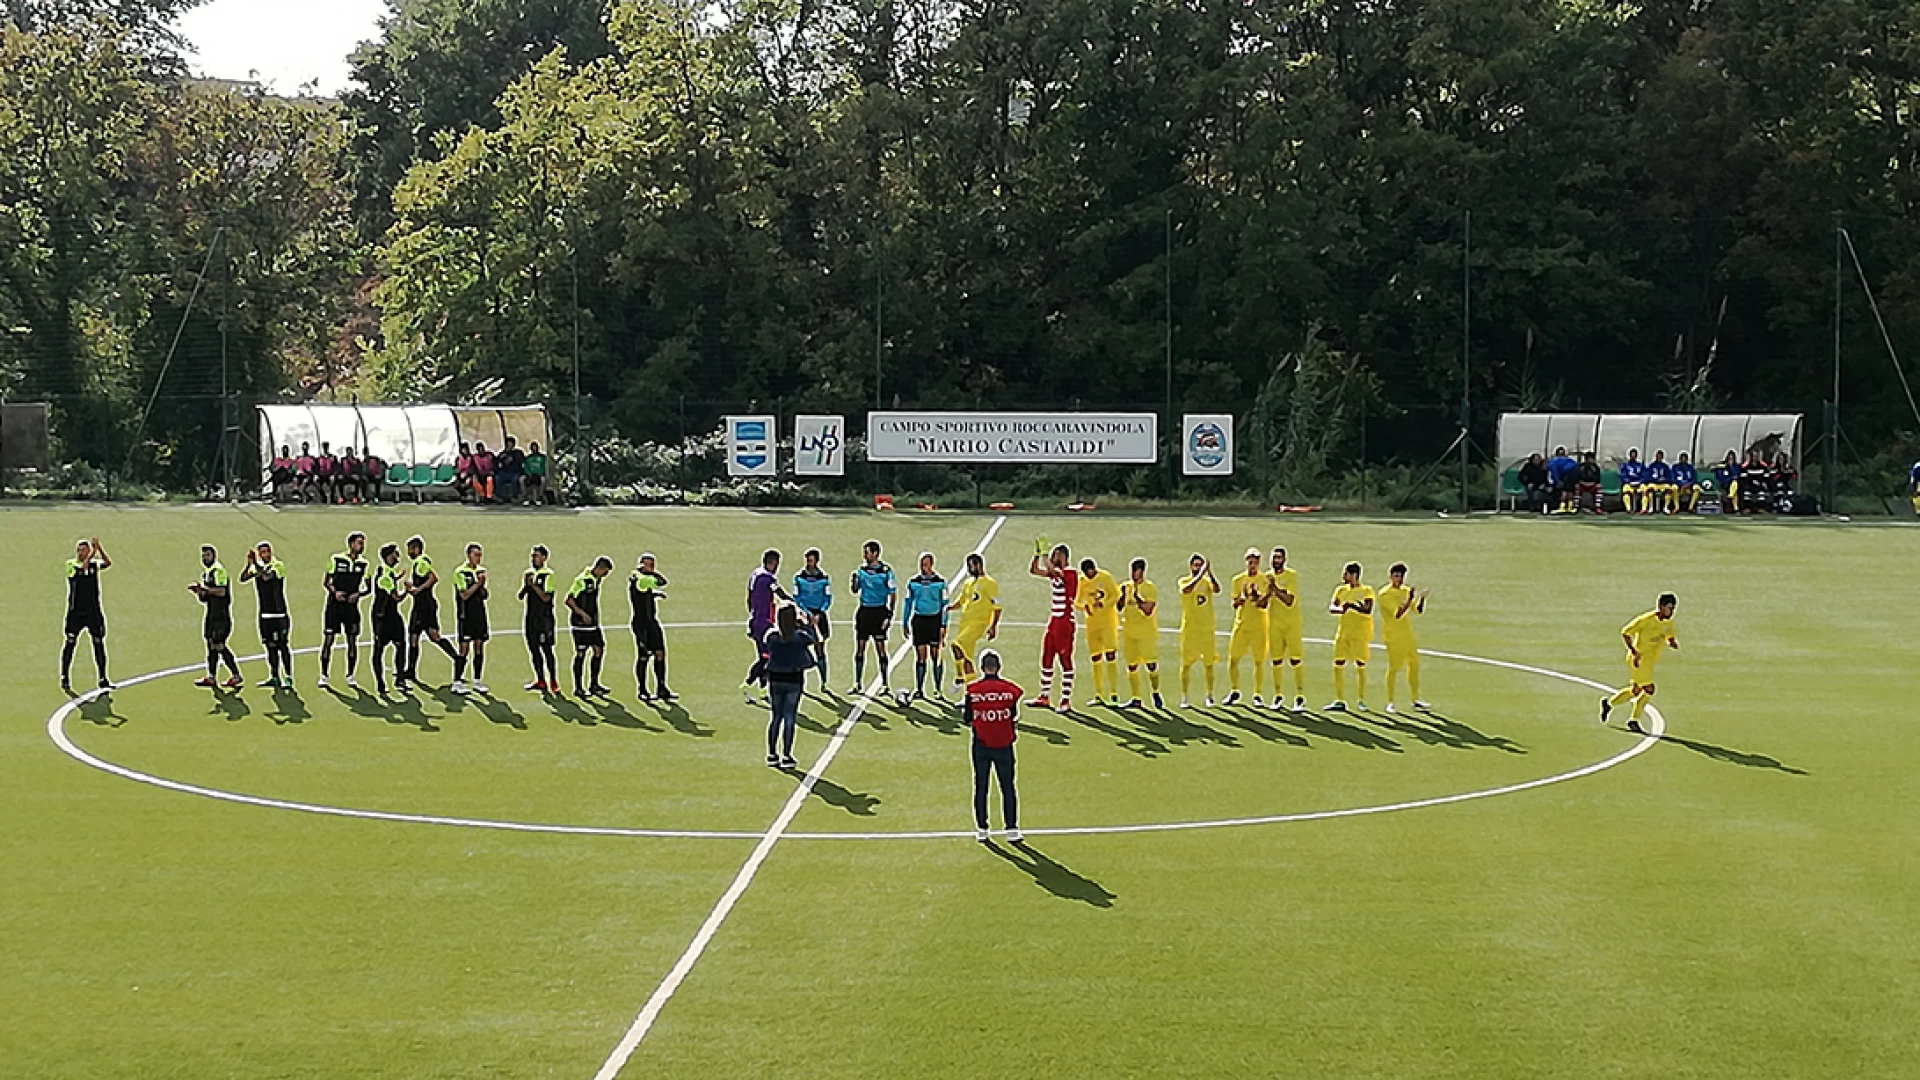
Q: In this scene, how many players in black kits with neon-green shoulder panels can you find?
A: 10